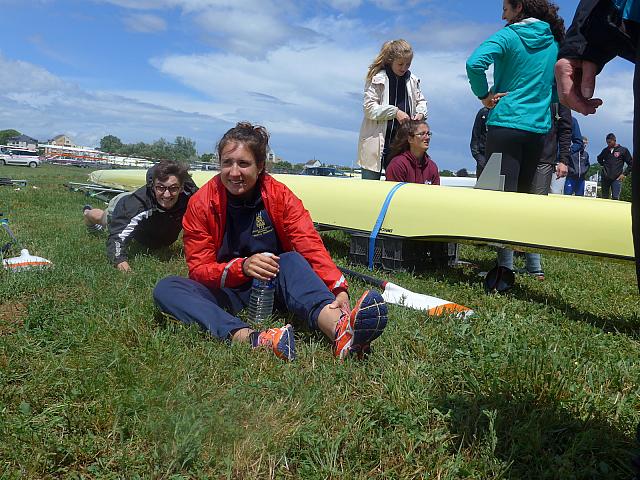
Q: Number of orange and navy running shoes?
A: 2